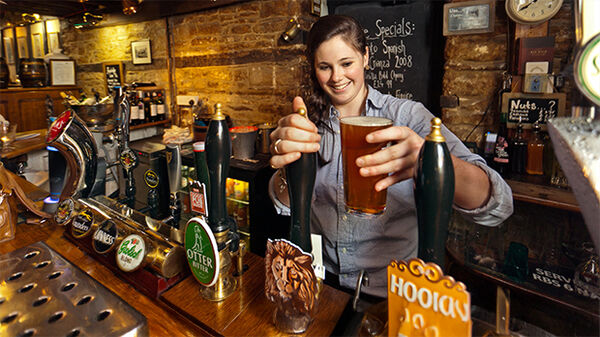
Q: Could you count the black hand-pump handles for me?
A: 3